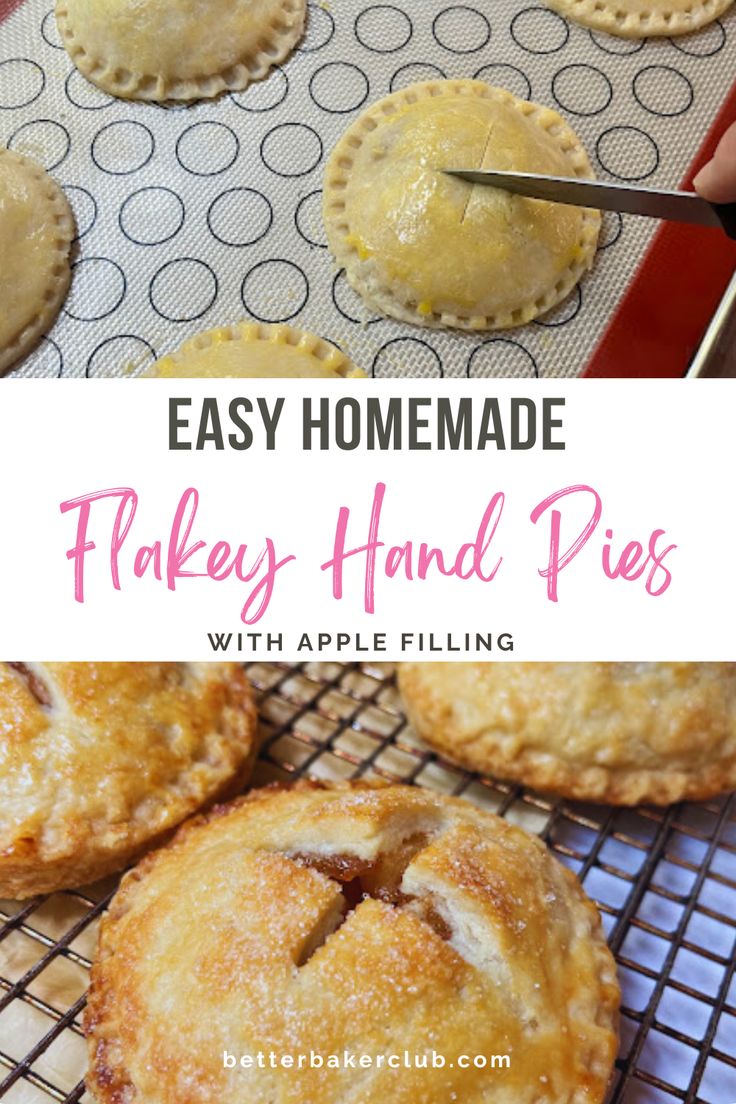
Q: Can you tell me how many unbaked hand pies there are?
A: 5